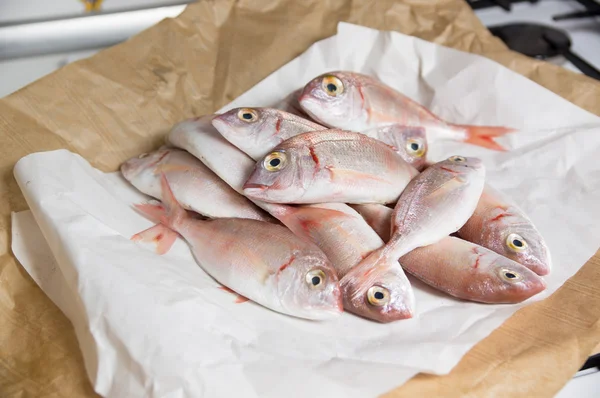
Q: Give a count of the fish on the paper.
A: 11